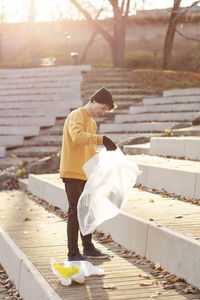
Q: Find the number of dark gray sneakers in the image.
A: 2